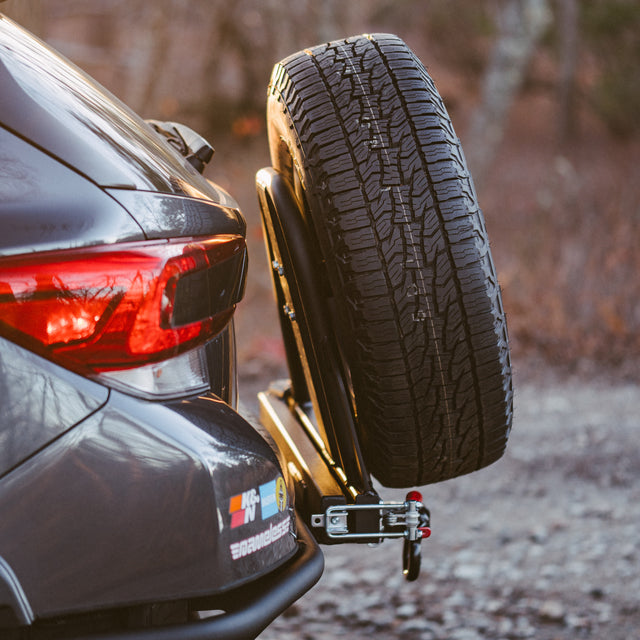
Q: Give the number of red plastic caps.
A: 2